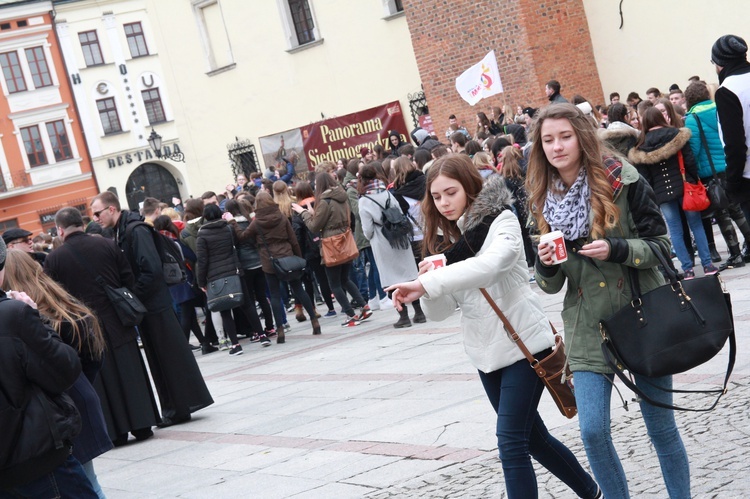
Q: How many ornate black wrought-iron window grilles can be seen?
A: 2